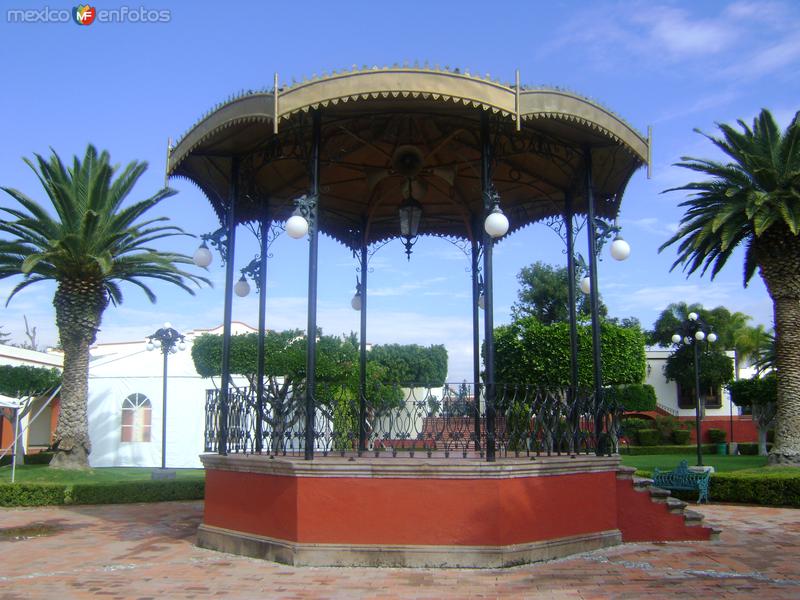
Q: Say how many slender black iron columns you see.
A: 8